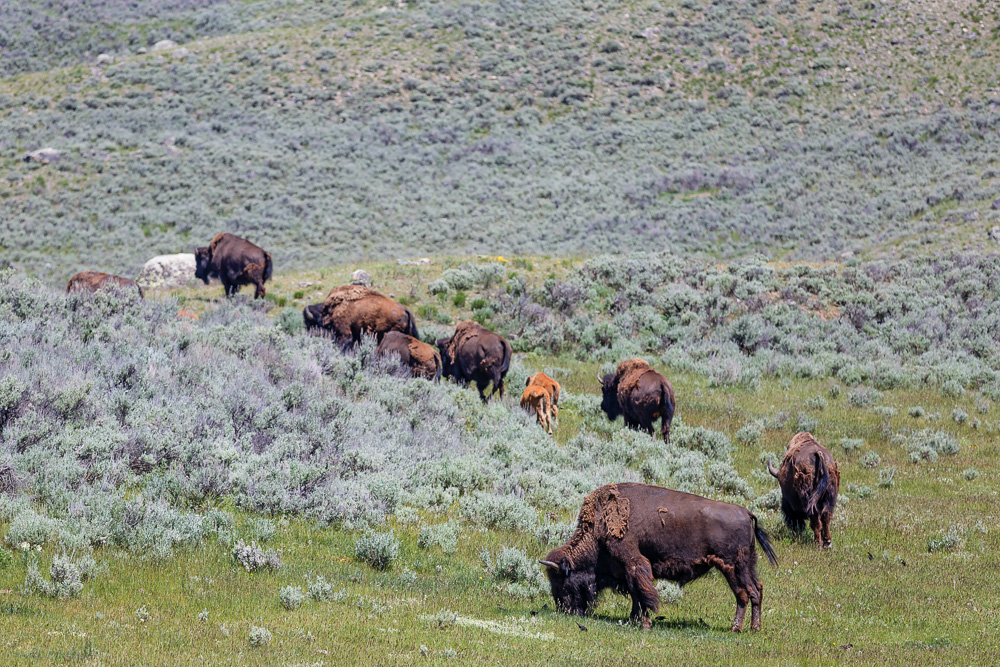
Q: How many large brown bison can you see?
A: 8